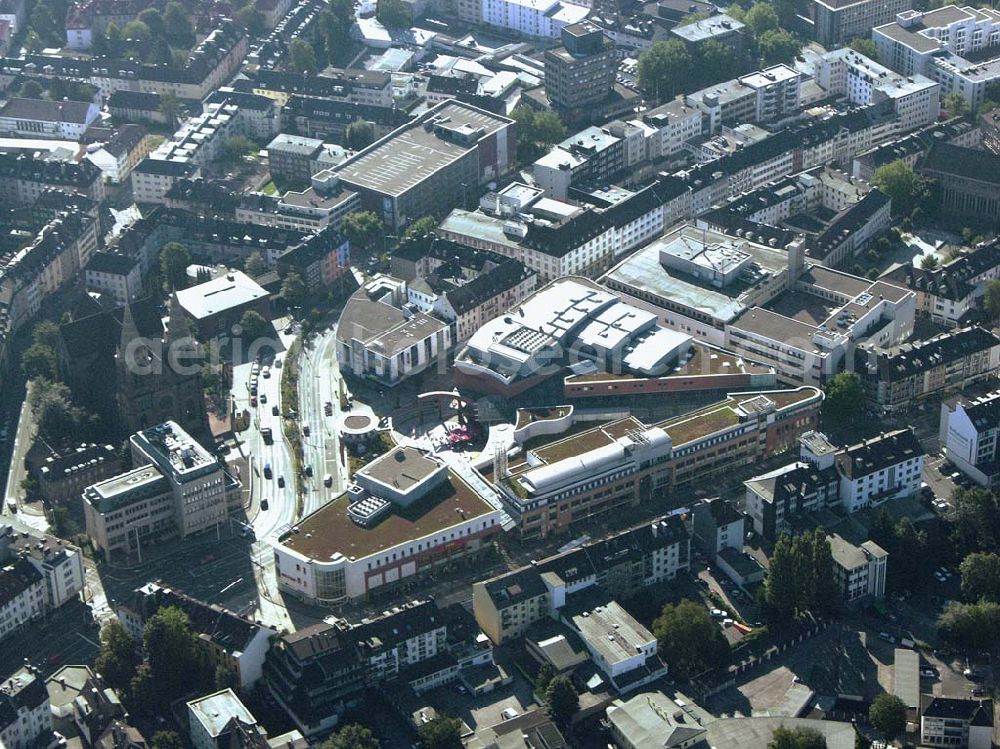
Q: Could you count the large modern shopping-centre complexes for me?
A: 1